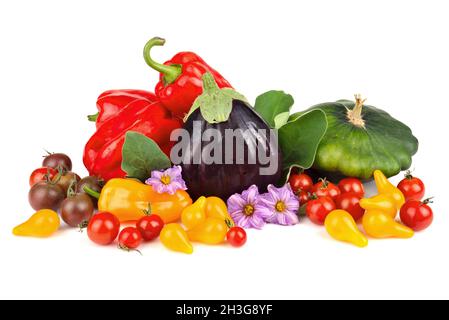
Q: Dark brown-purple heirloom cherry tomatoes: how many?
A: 5